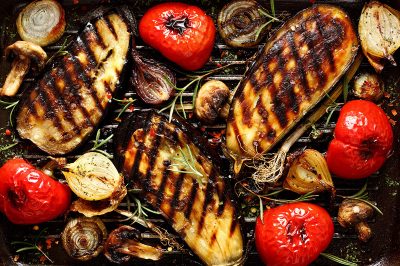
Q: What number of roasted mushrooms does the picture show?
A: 4